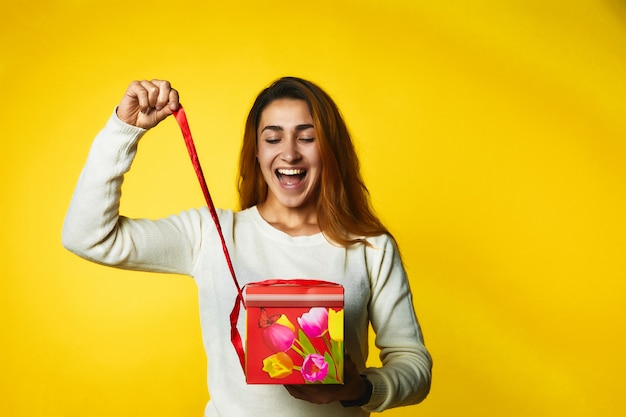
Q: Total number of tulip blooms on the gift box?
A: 6